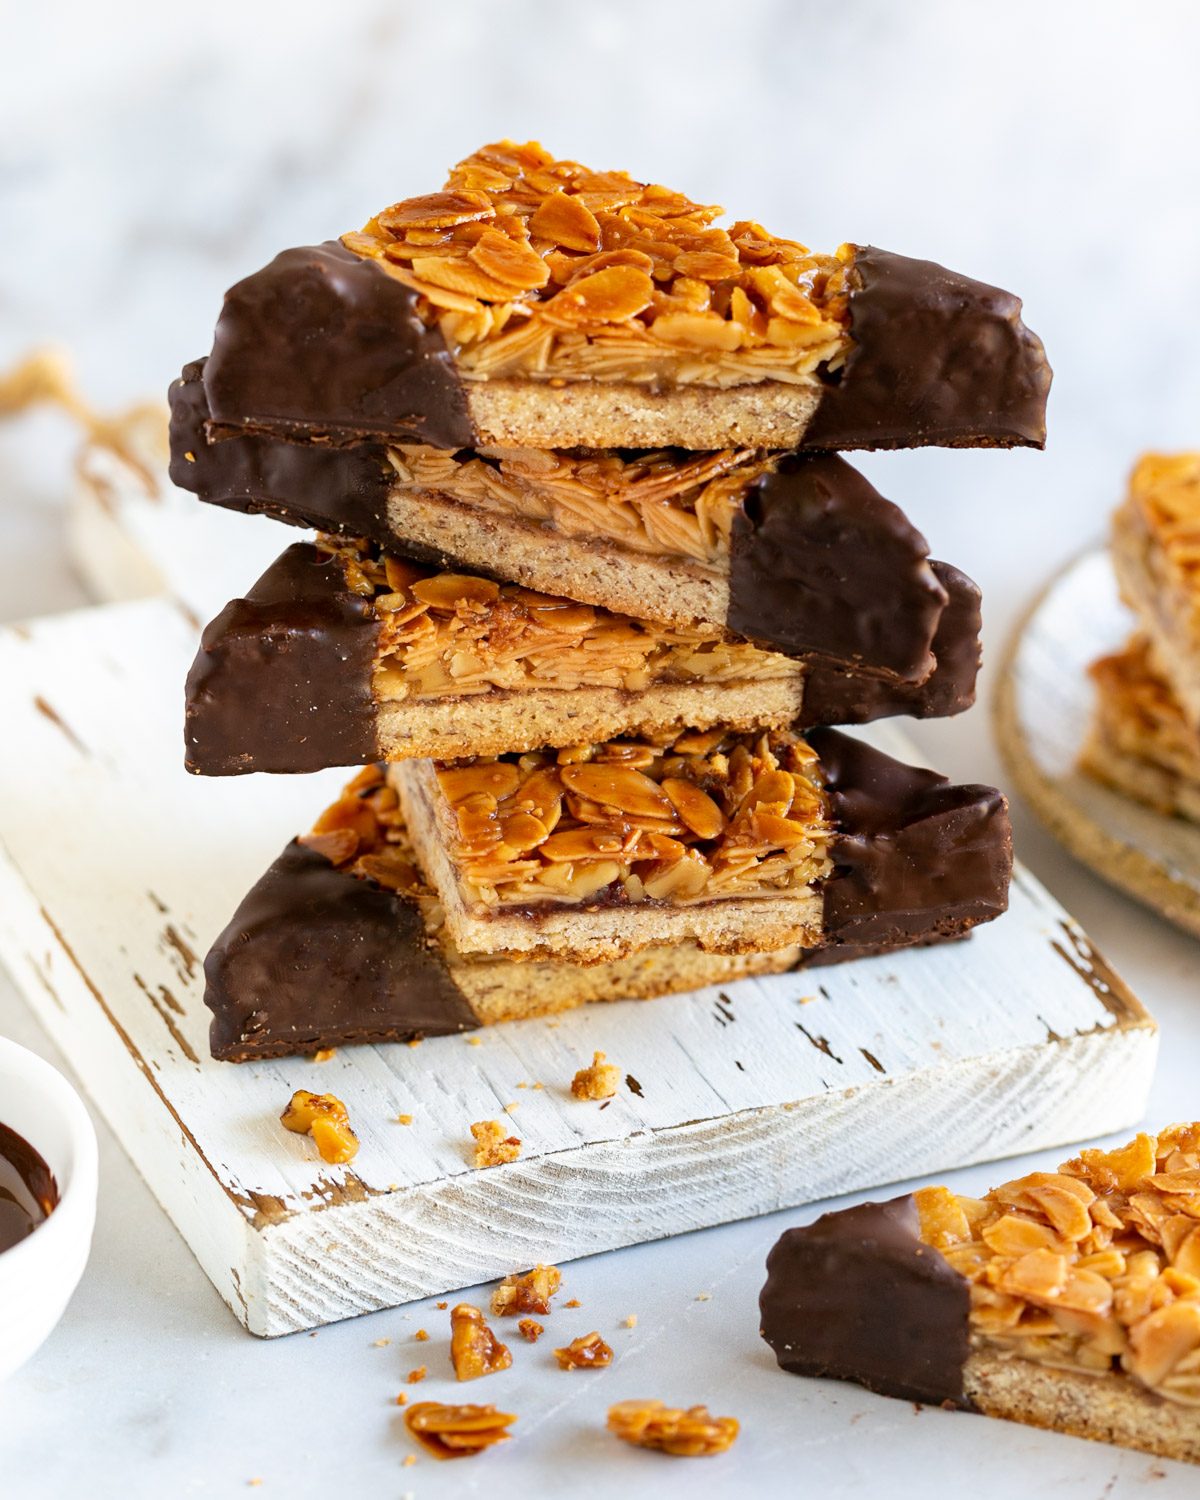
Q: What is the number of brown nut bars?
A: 8